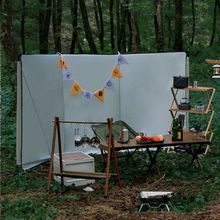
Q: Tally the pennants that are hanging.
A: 8